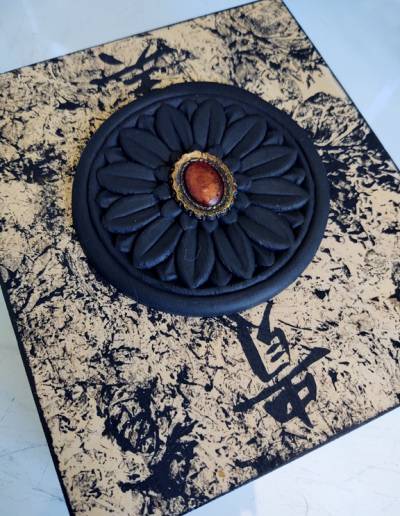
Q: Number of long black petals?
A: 12